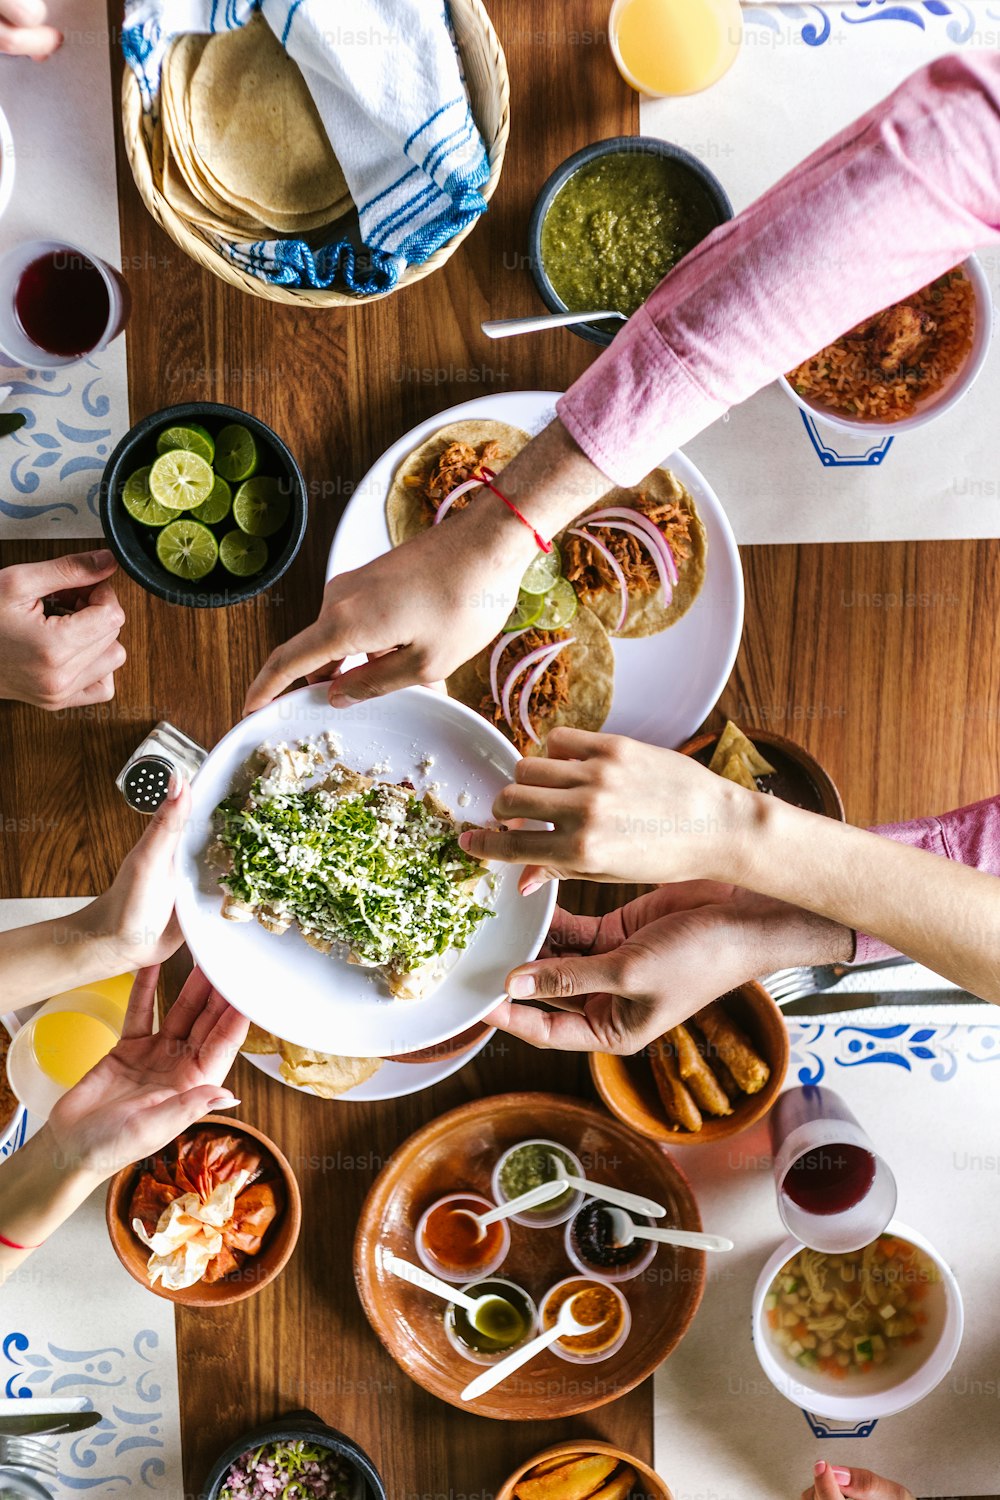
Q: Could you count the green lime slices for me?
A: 11